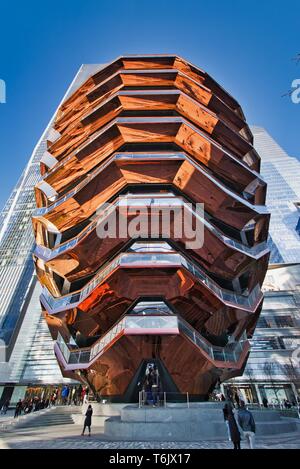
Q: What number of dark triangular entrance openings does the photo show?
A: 1